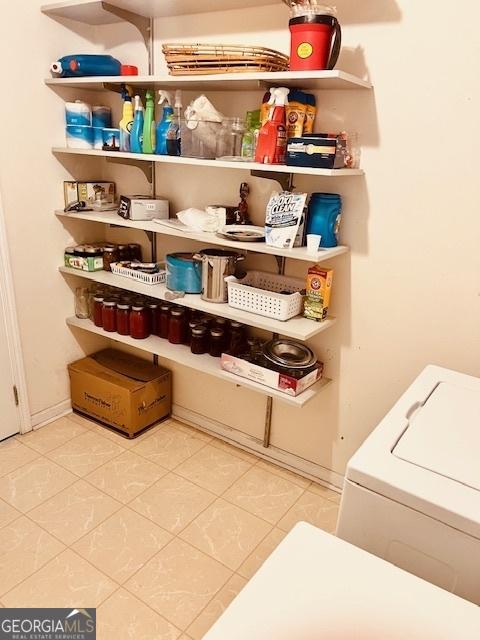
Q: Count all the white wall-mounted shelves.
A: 6